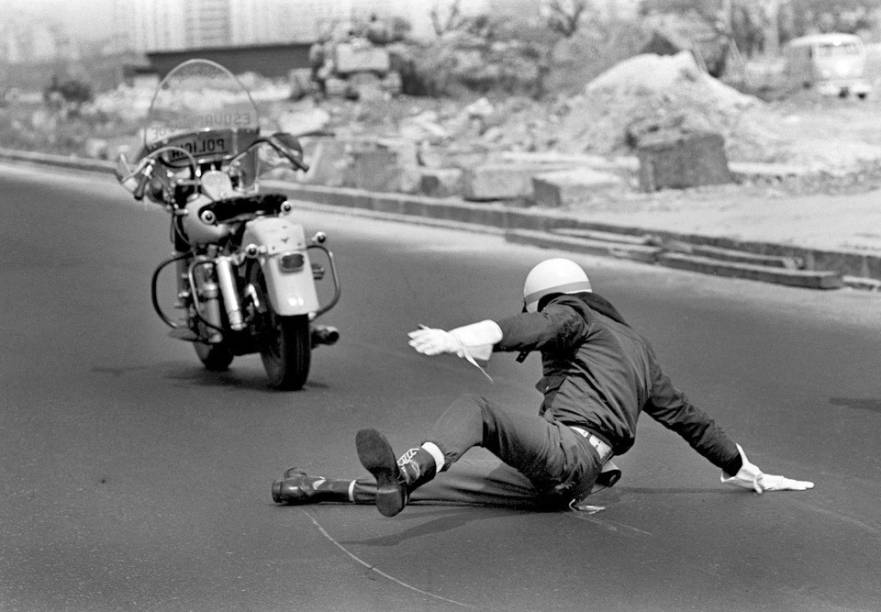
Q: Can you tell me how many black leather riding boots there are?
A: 2